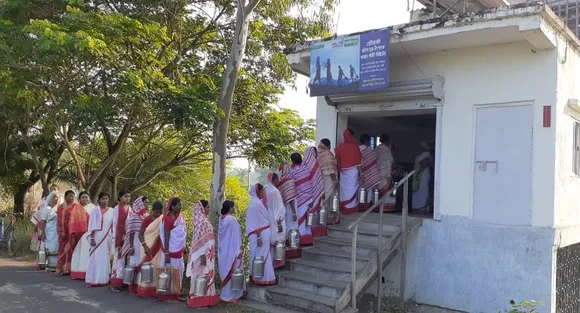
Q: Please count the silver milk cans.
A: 15